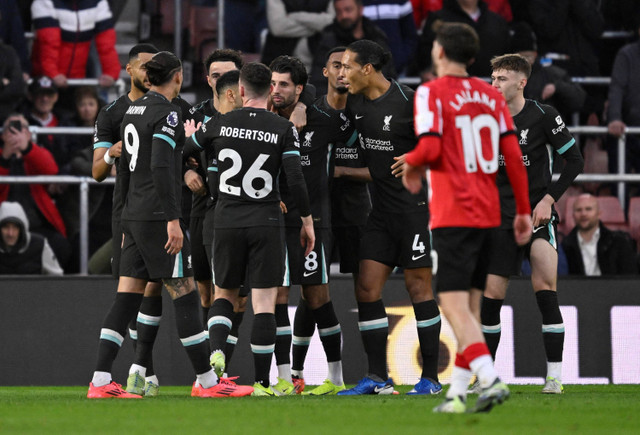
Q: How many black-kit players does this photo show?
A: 9